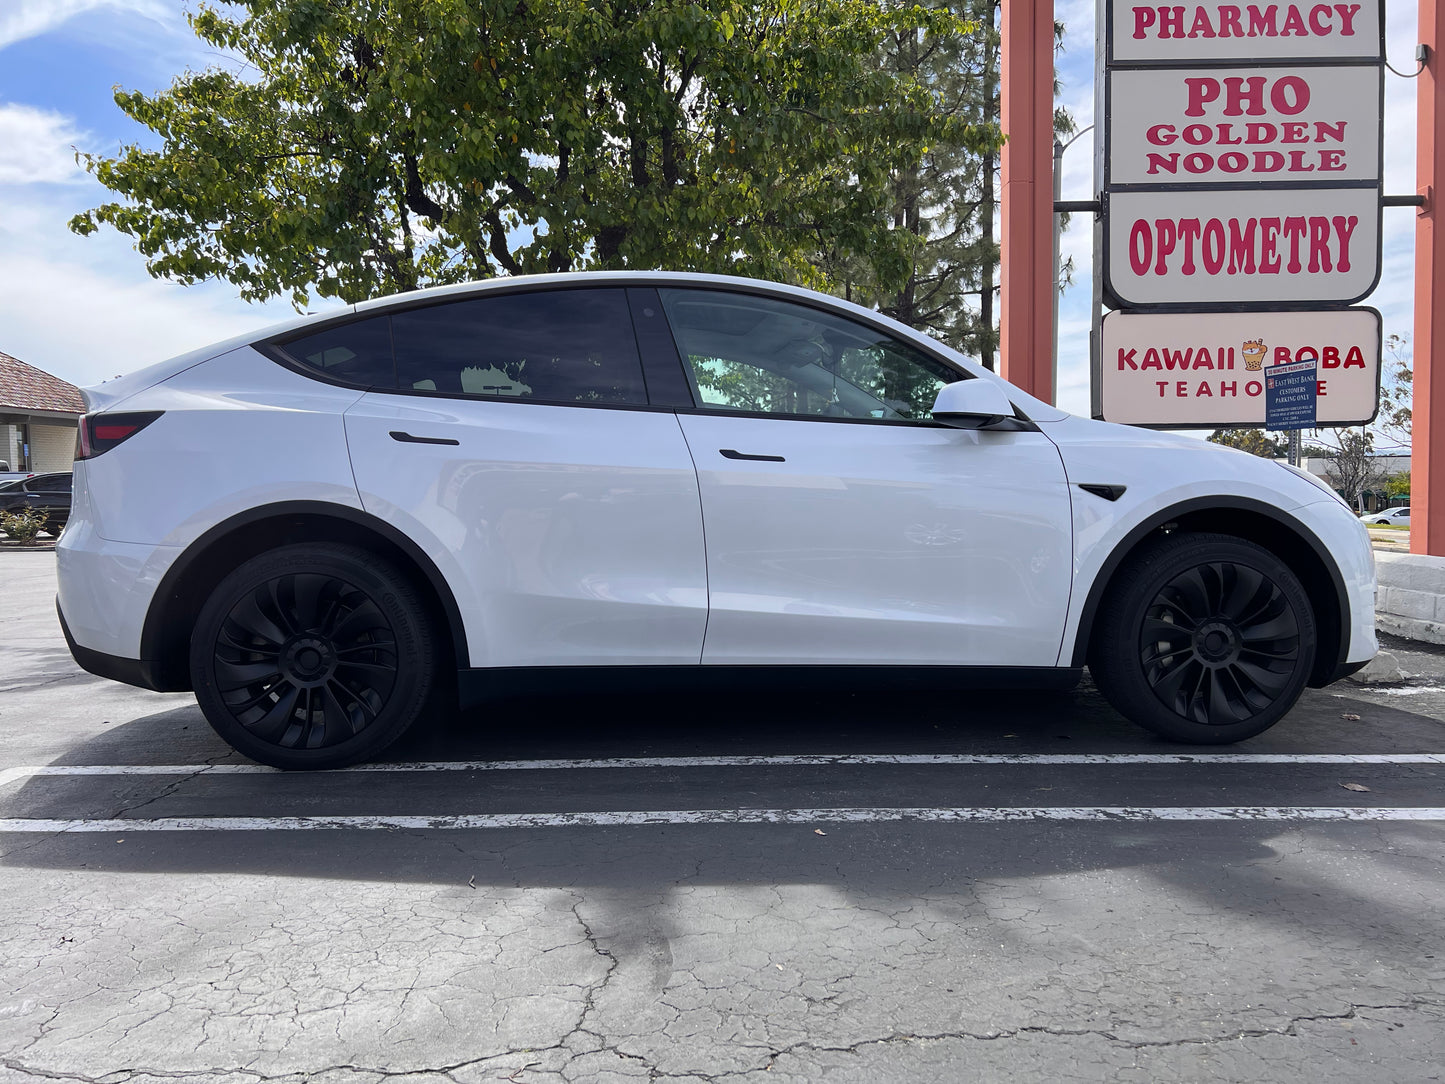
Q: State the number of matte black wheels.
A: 2